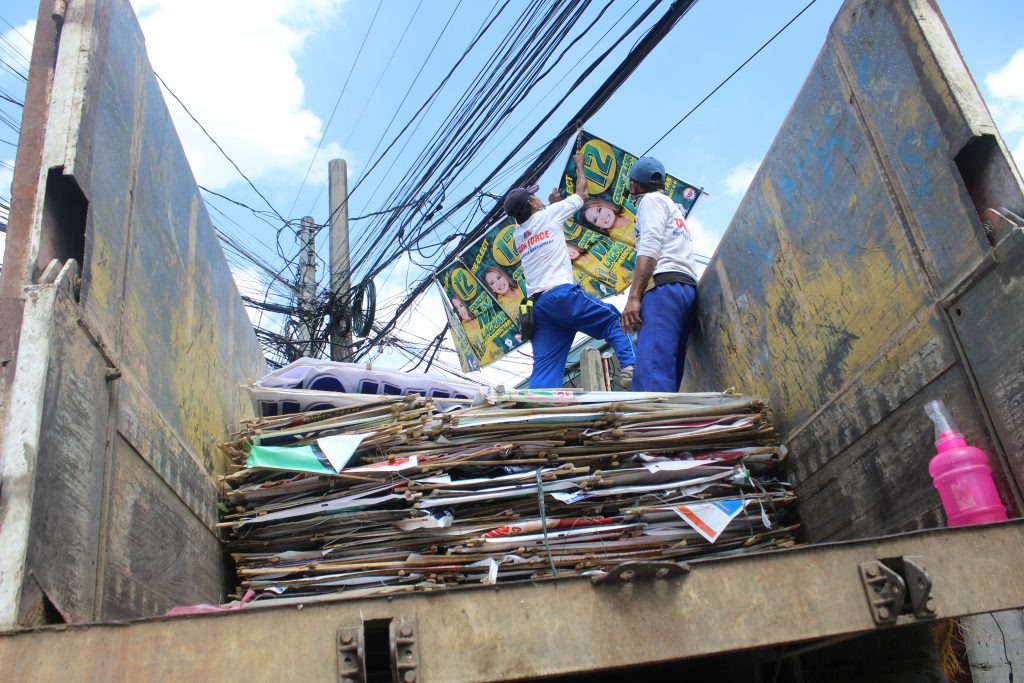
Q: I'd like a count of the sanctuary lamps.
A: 0